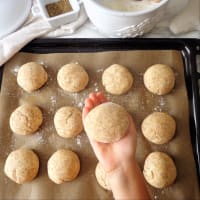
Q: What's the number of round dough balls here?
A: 12